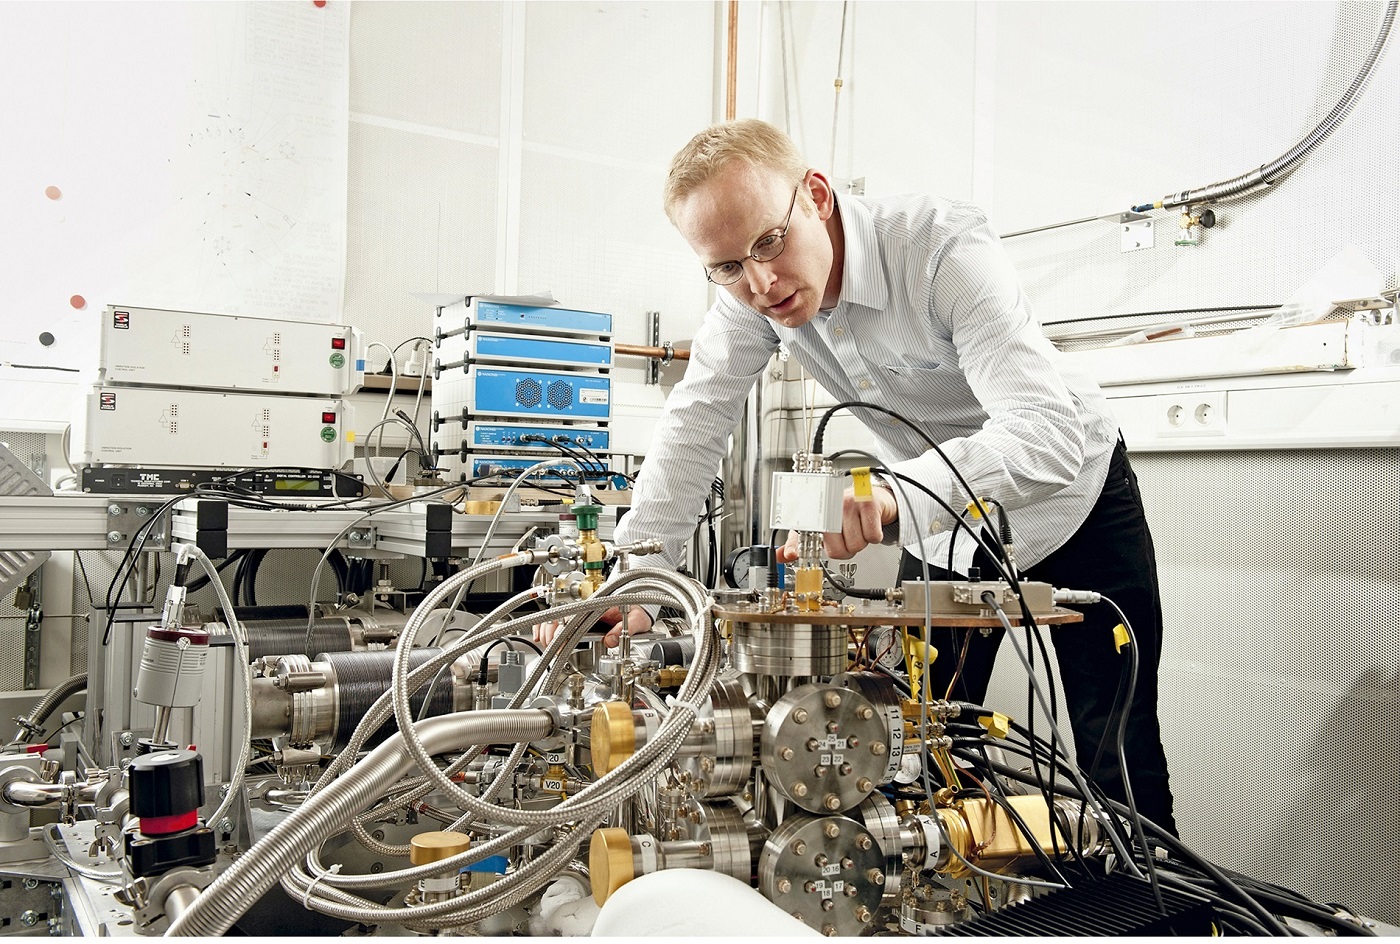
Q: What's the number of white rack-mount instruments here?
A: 2